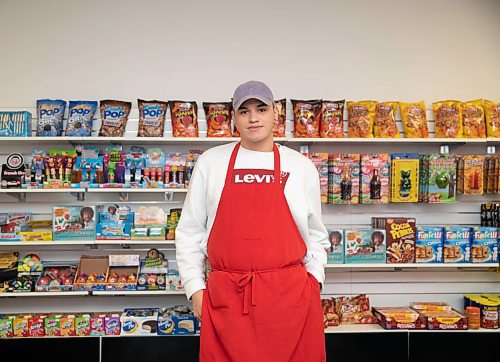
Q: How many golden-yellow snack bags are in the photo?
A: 6